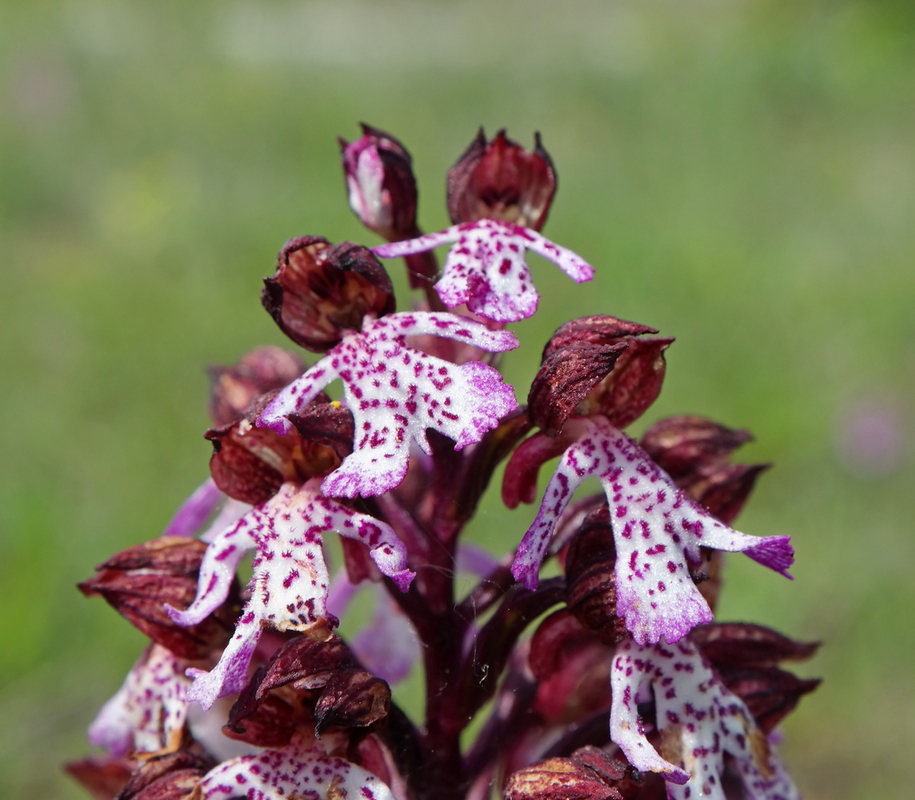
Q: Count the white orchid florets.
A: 7